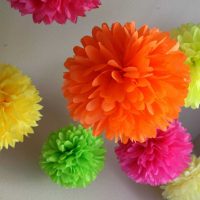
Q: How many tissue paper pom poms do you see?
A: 7